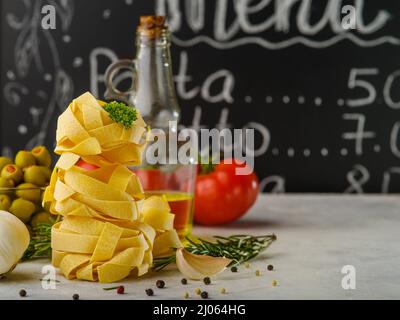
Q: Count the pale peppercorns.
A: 6